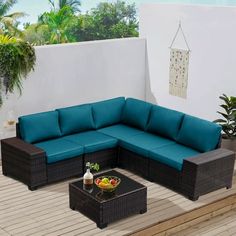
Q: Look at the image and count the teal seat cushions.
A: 5